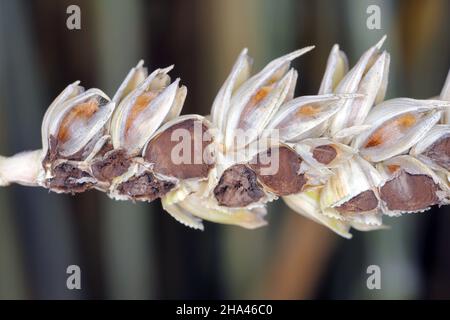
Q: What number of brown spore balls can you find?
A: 10